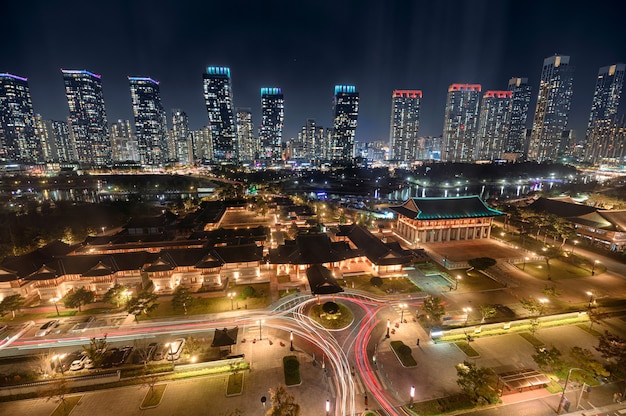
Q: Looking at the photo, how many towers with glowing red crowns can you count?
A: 3